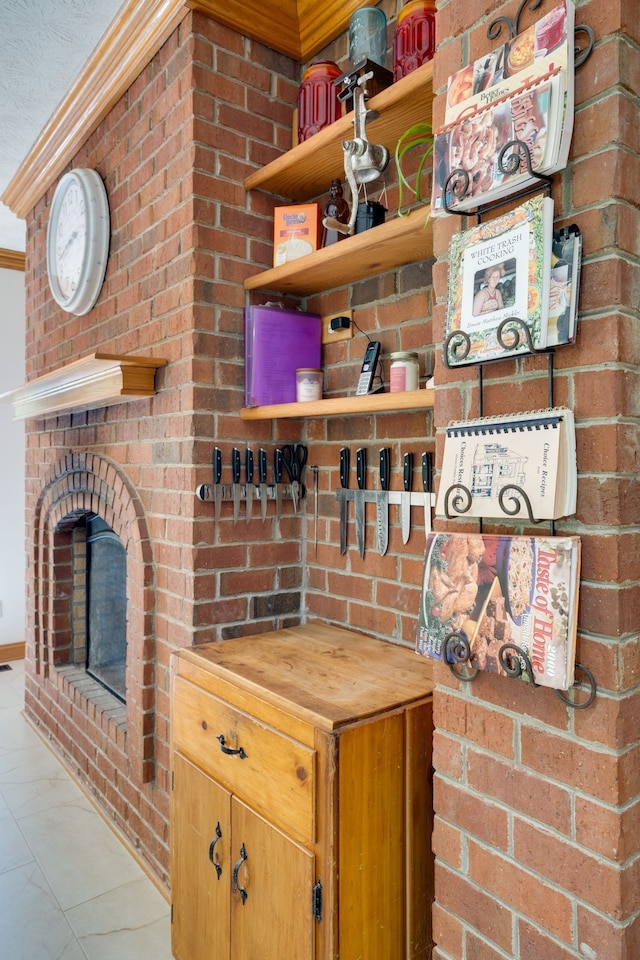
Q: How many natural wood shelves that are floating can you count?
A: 3